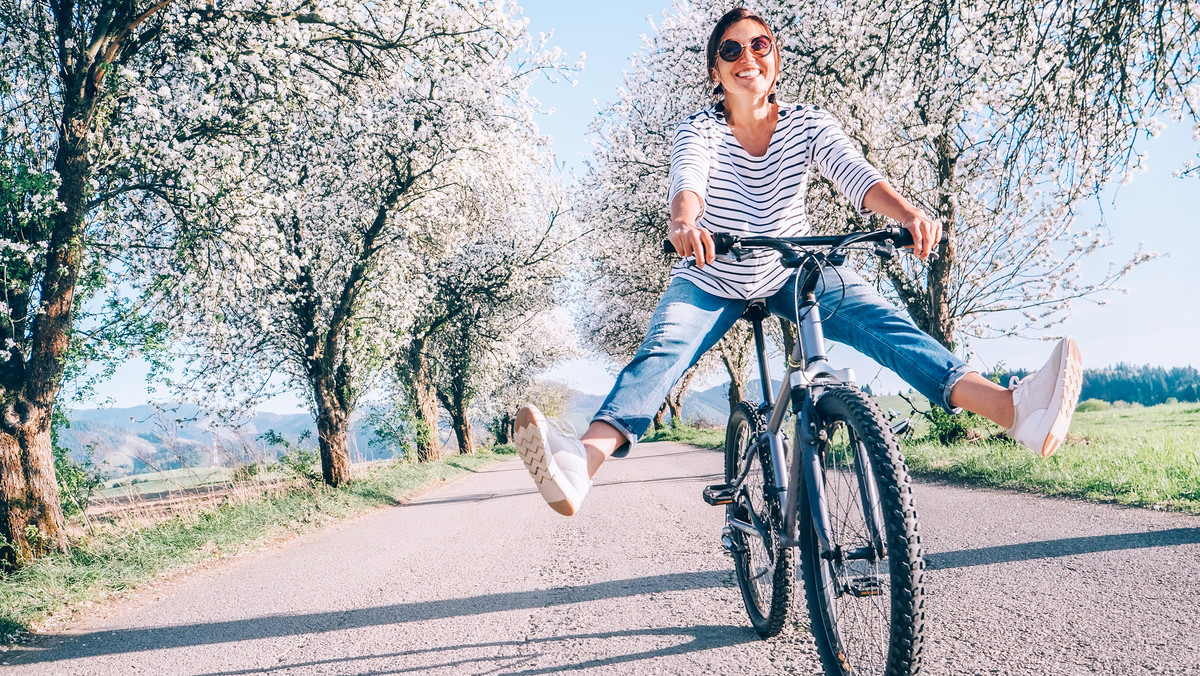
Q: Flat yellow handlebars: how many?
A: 0